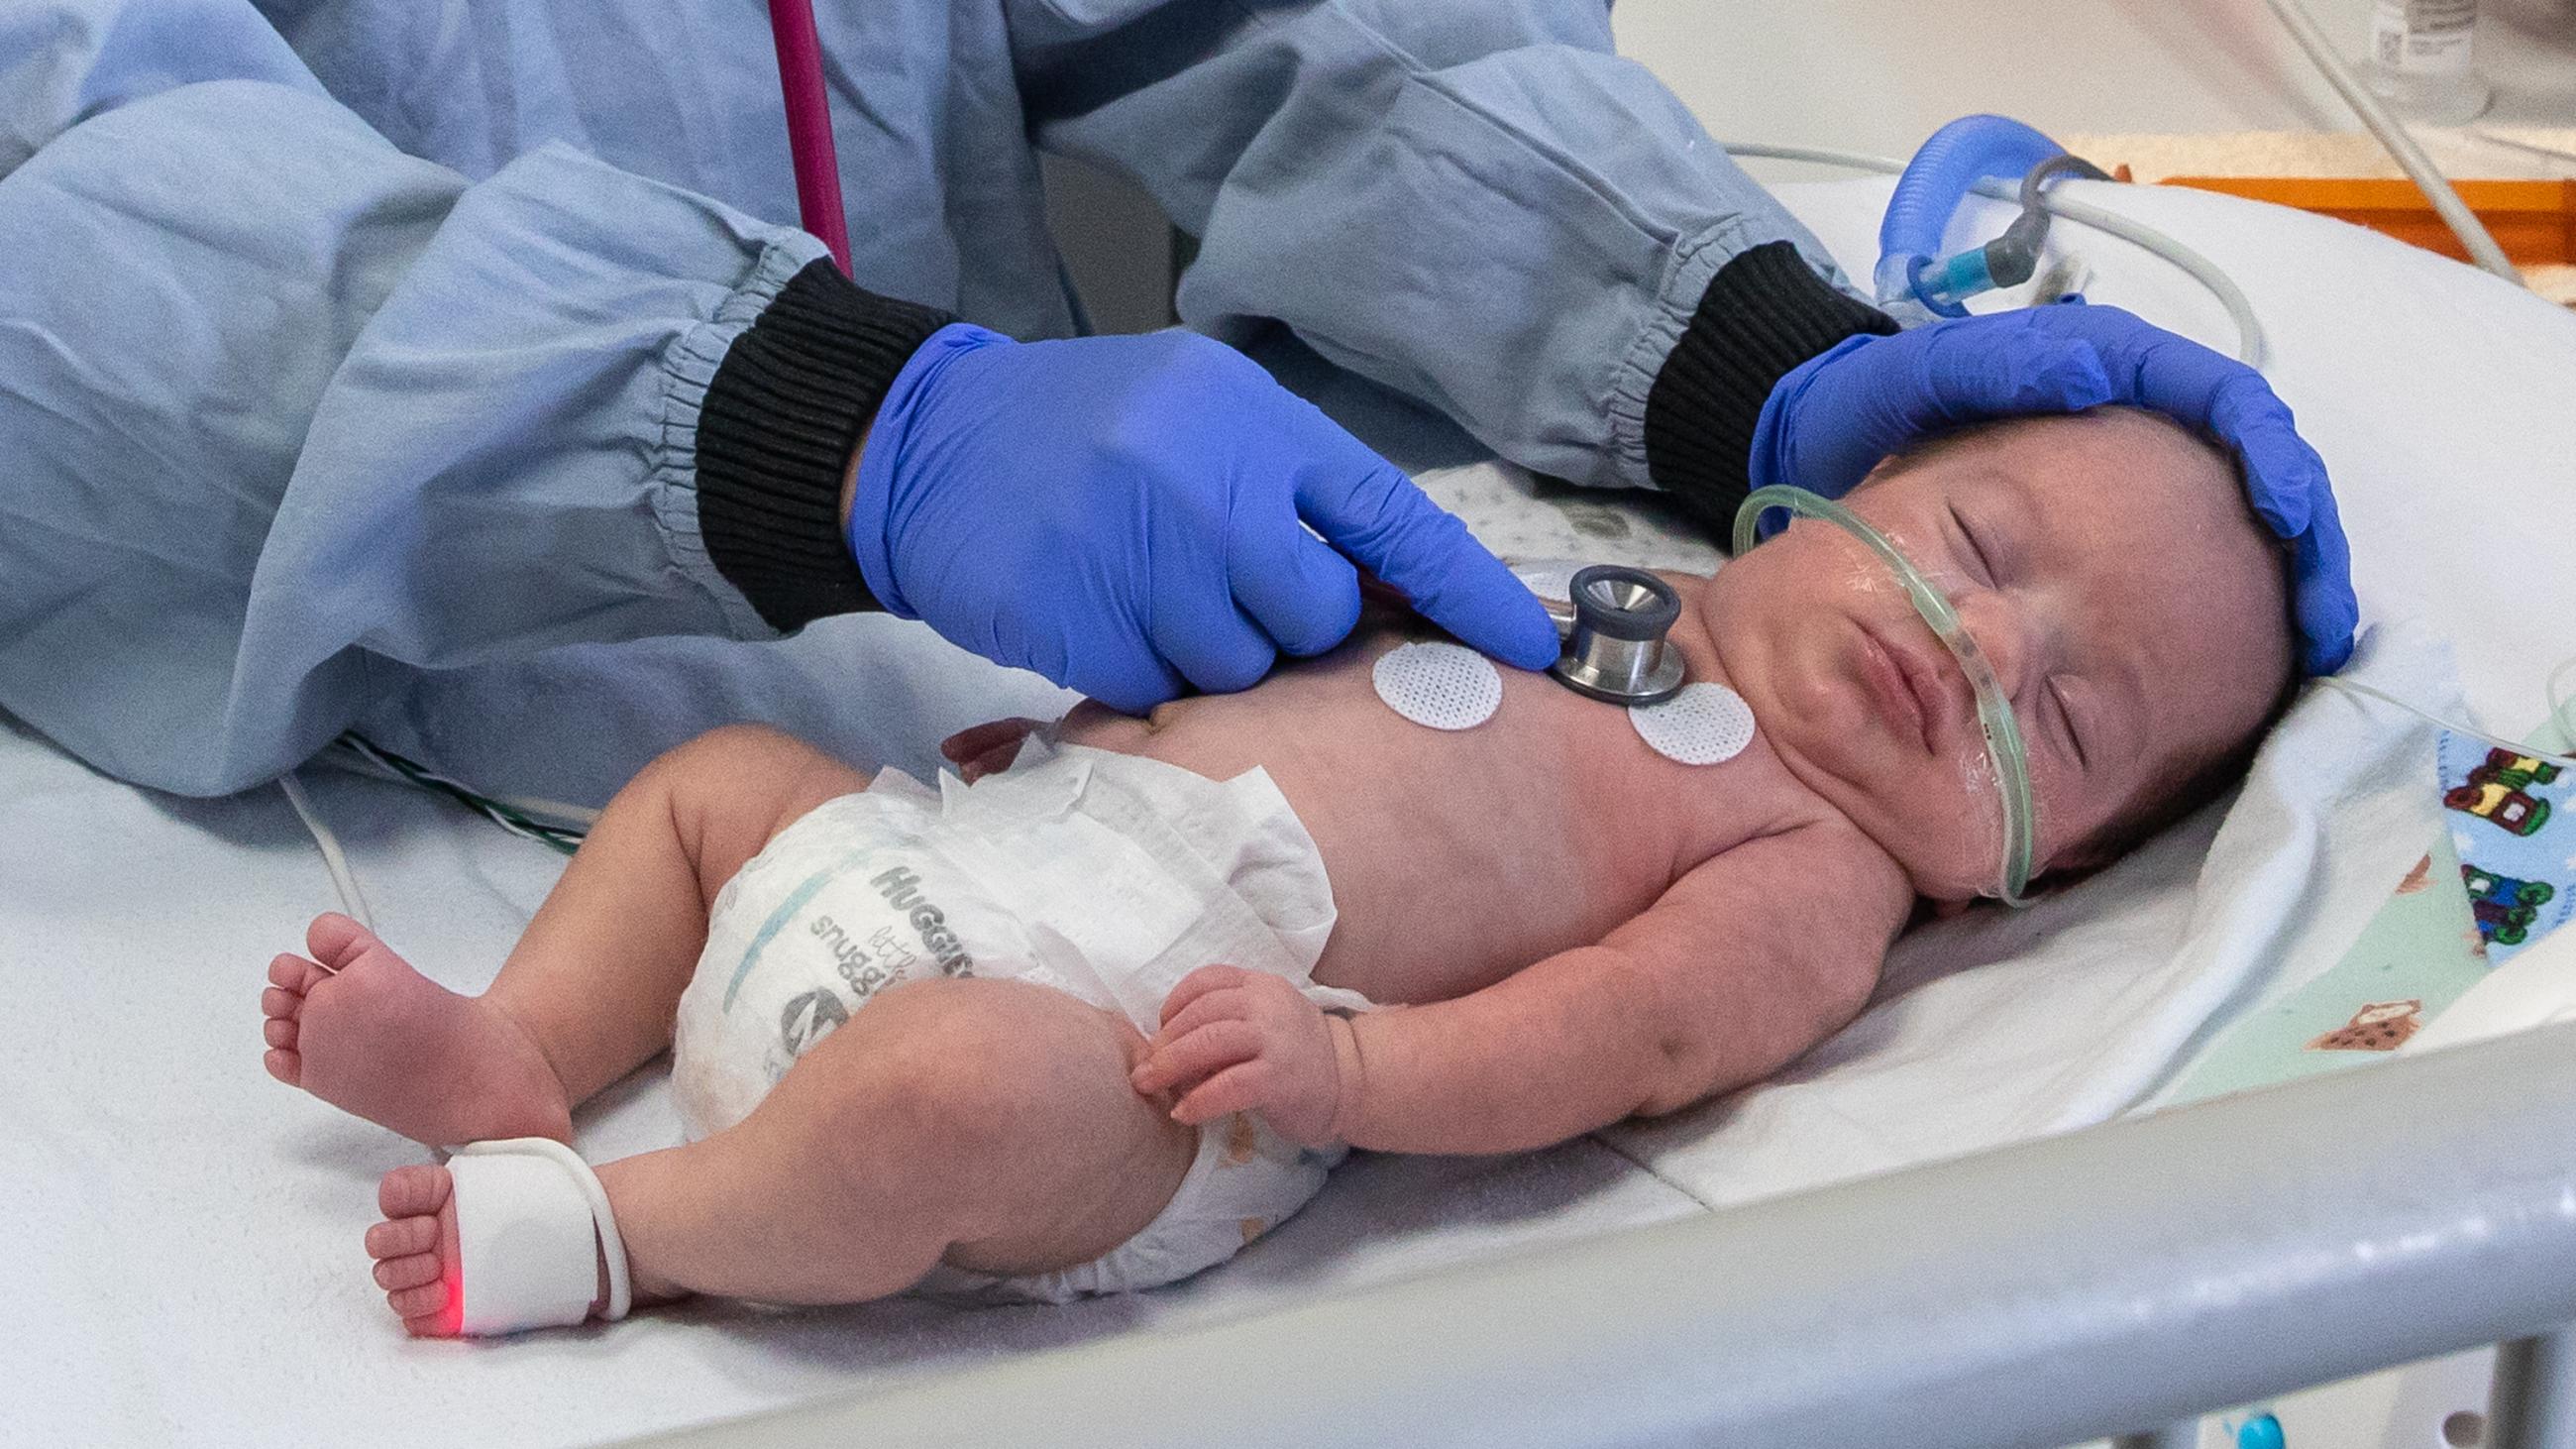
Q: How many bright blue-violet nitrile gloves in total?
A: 2